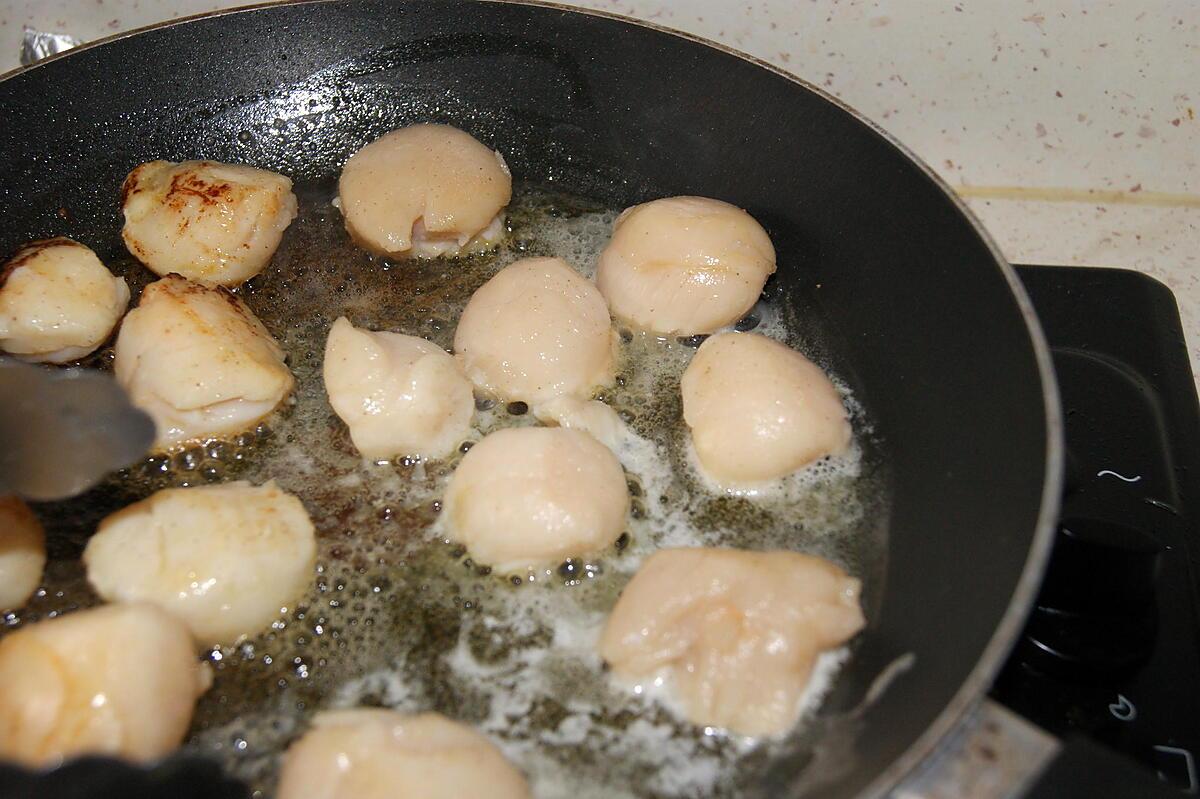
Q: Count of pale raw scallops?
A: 8